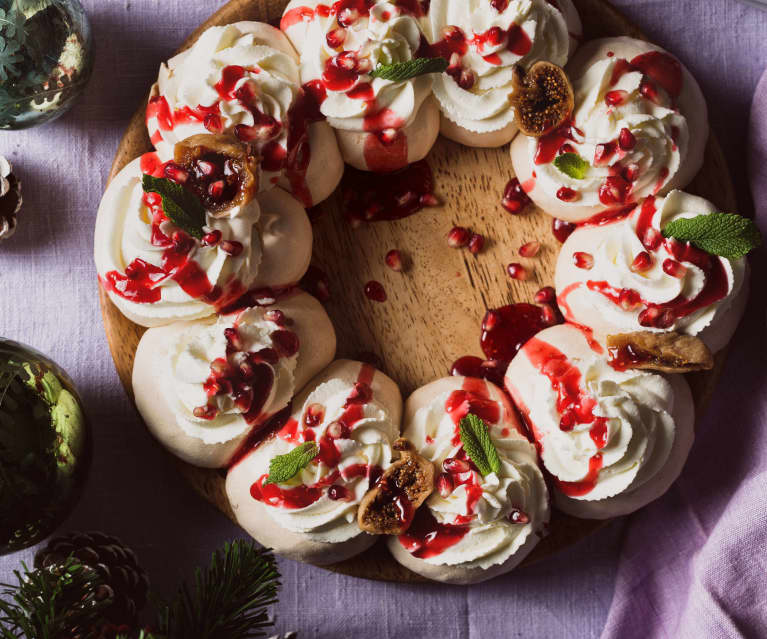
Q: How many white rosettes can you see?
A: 10